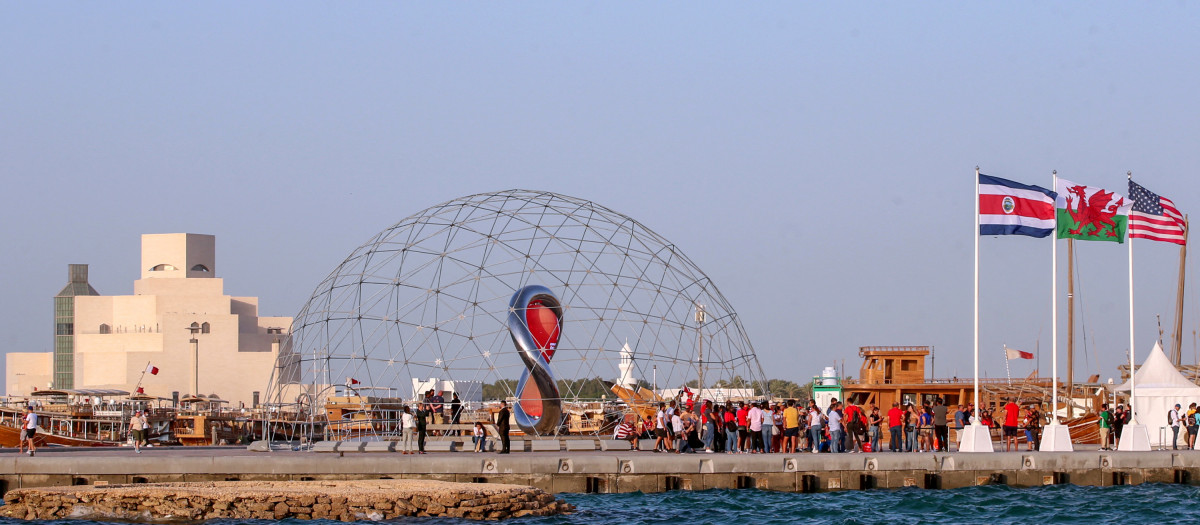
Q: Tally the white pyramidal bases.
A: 3